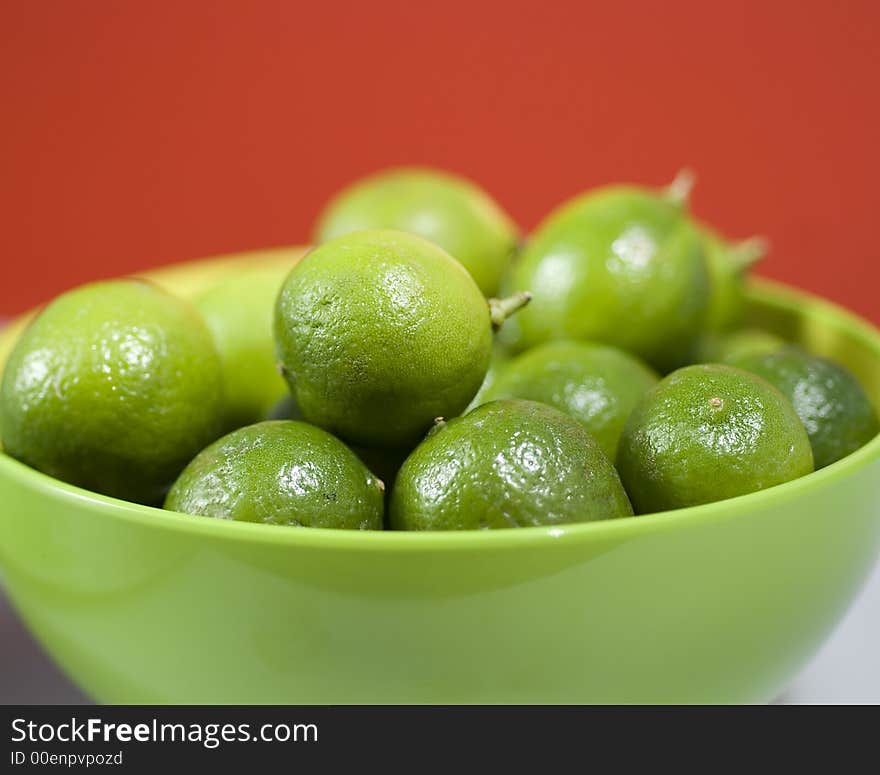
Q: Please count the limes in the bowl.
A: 12